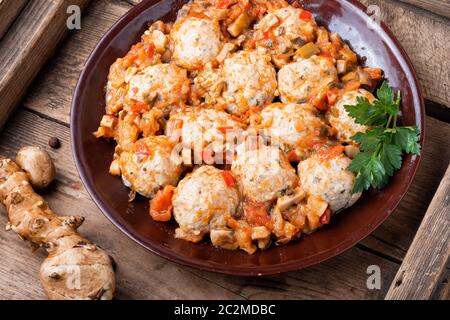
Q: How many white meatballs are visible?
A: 12